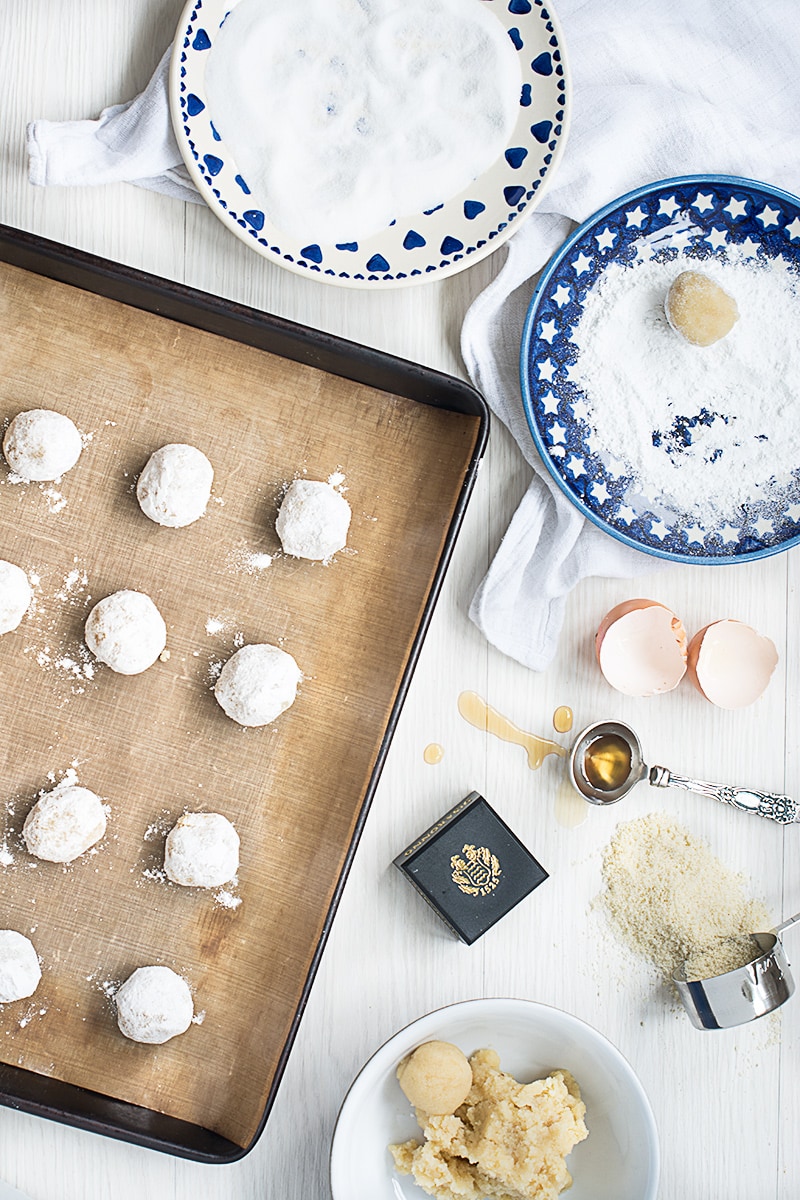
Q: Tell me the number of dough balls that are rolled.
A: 12